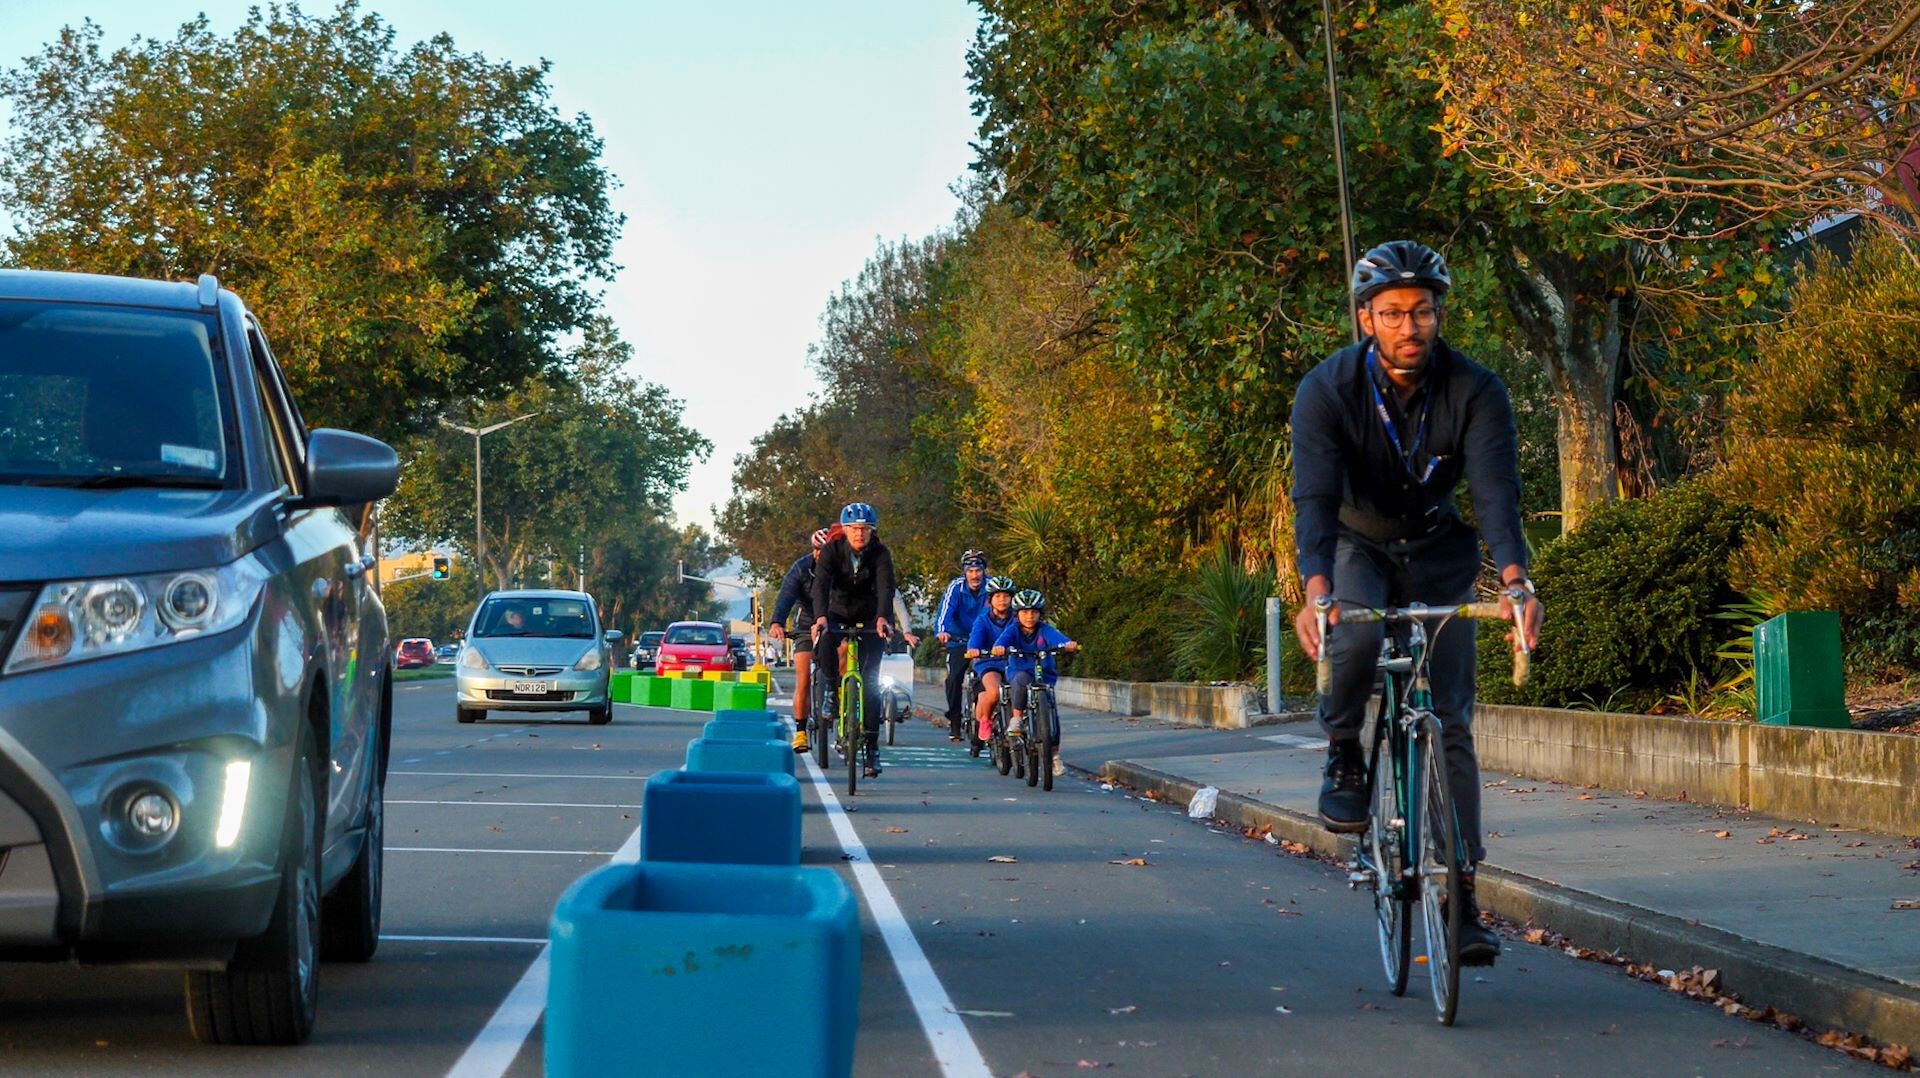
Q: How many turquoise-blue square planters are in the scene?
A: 5